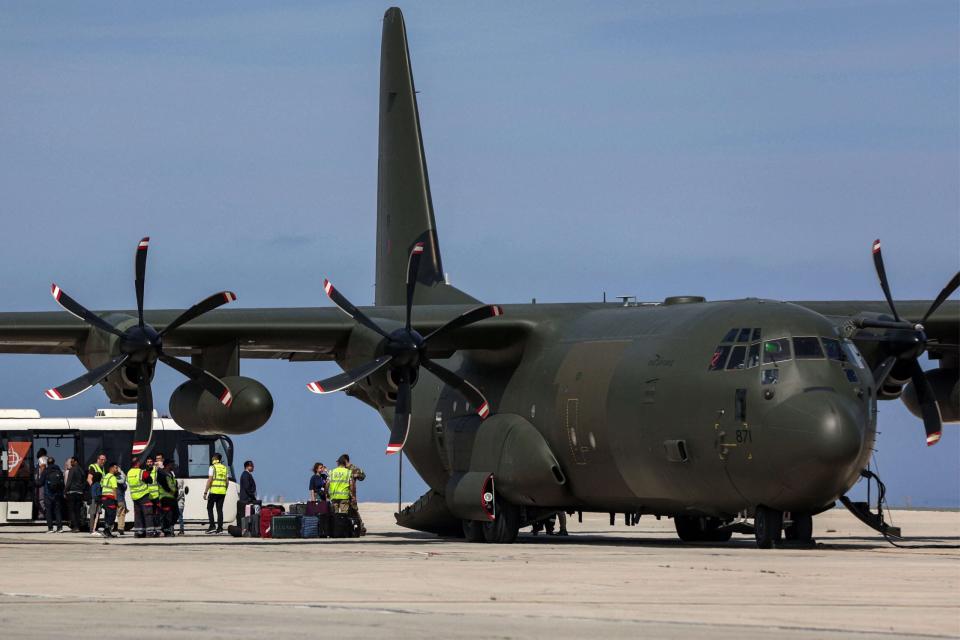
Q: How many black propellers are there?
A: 3